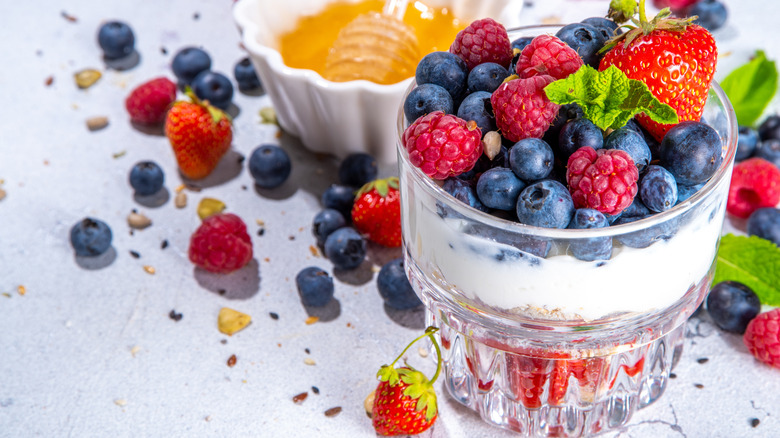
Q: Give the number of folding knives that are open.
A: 0